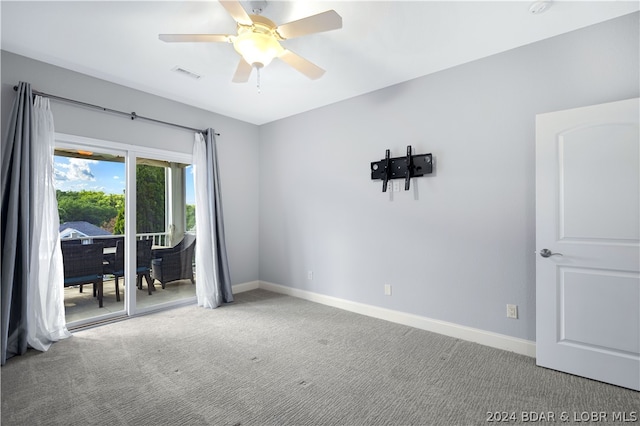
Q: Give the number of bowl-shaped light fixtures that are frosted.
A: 1